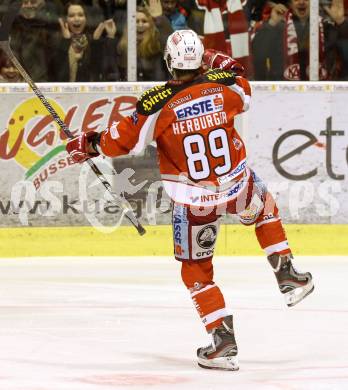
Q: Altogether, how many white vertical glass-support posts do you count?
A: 2